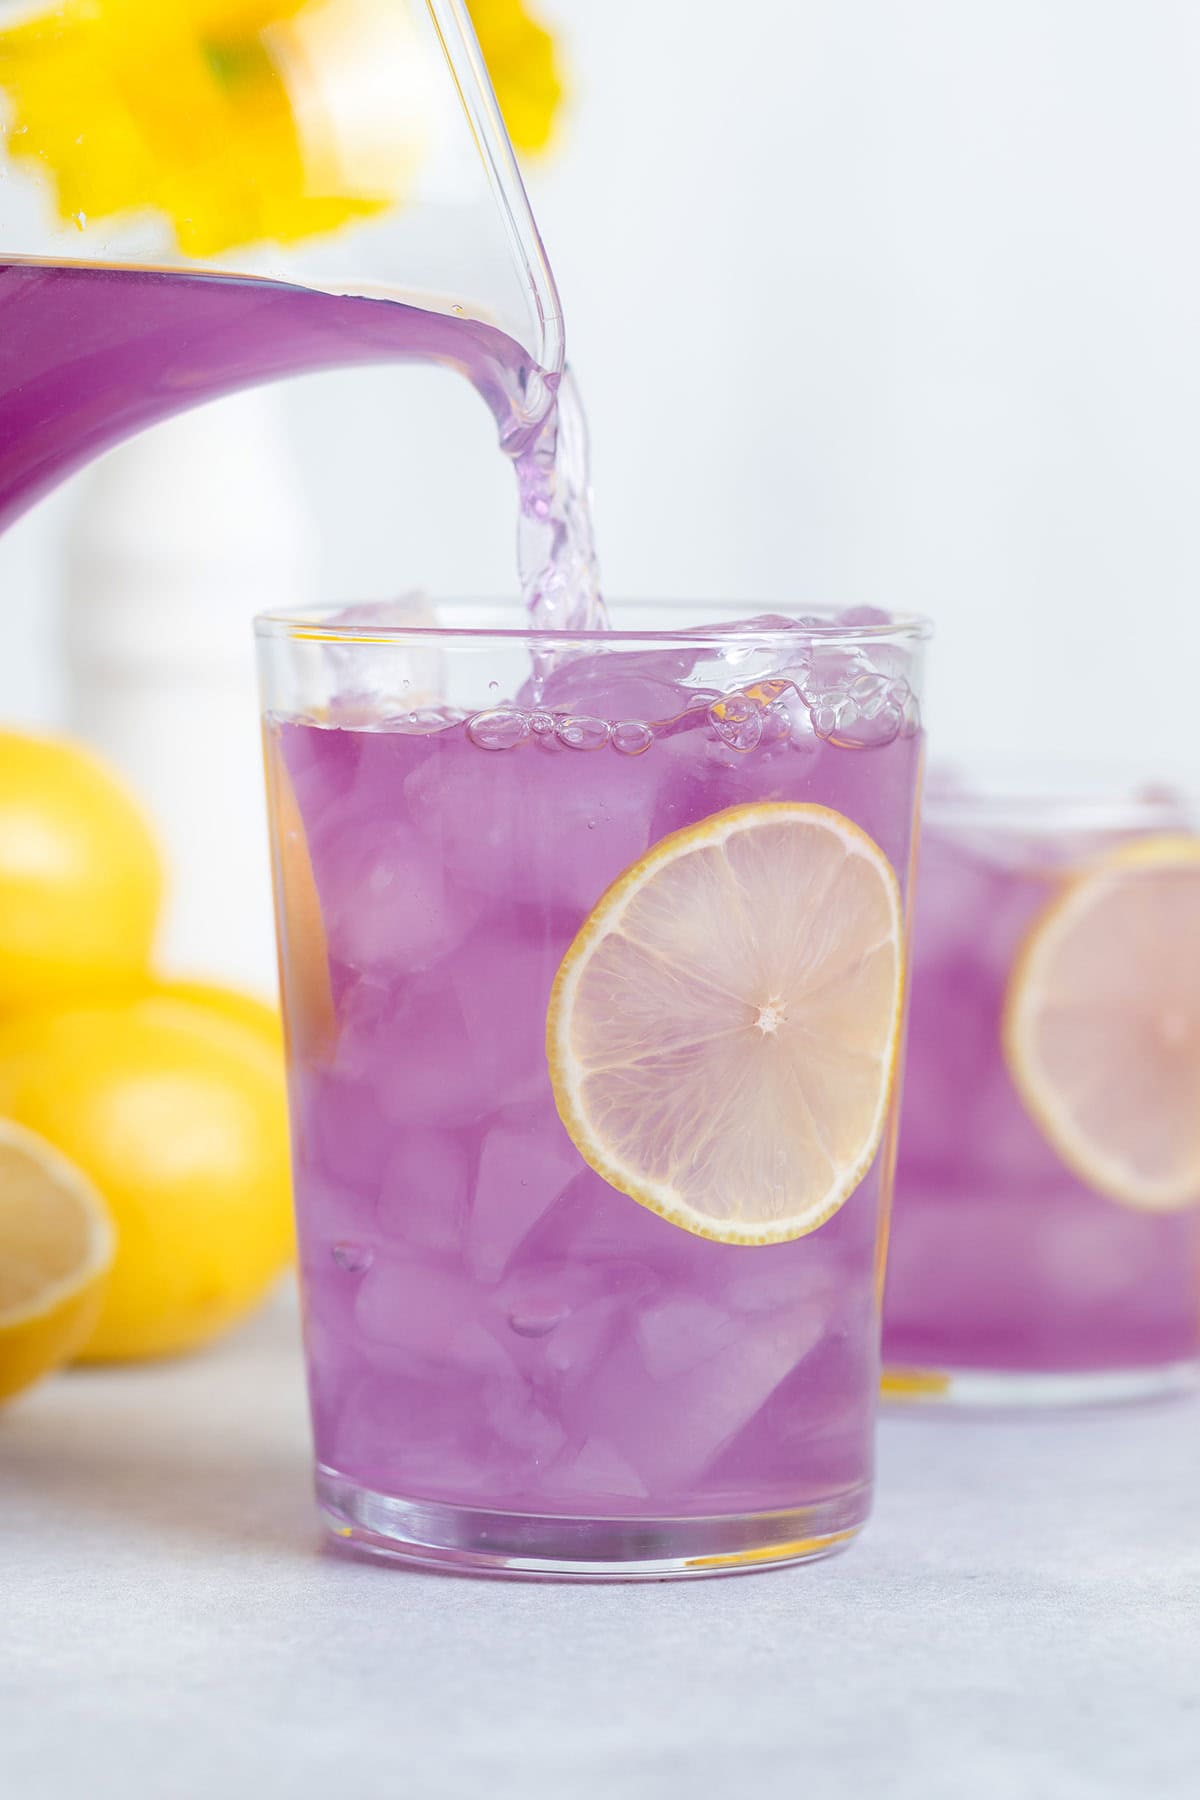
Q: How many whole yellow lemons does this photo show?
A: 2